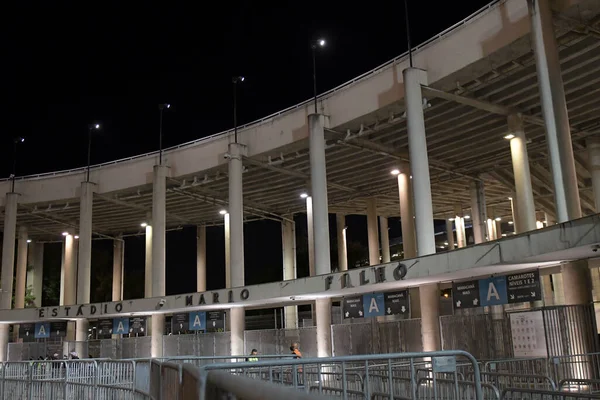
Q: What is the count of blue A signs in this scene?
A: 5